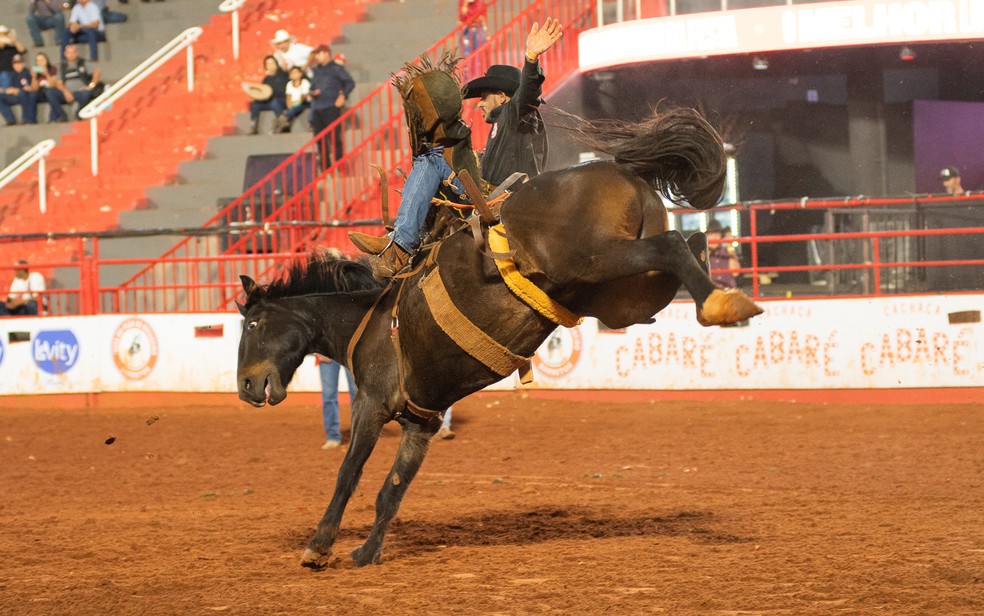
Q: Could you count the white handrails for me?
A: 3